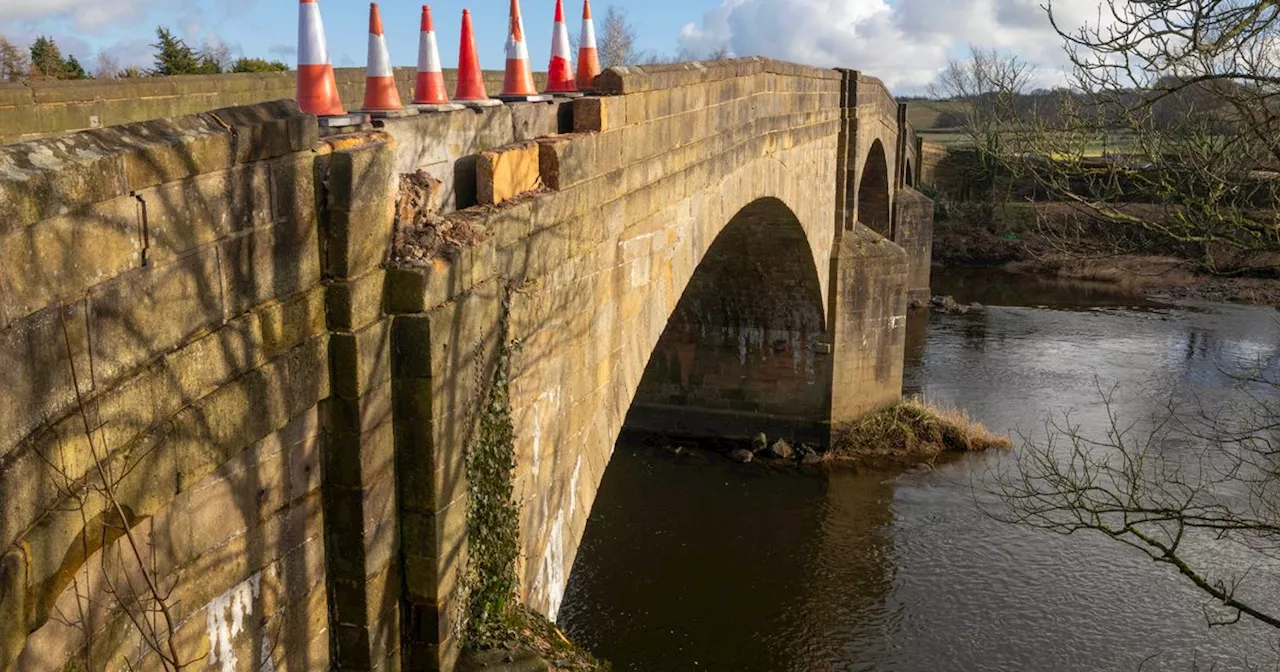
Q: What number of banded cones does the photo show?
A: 6